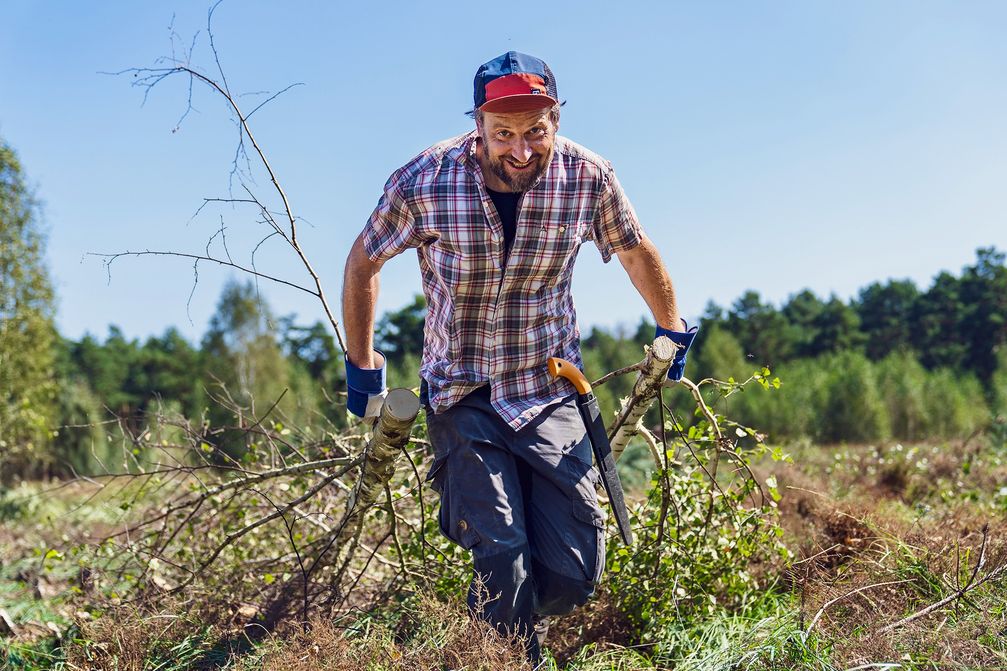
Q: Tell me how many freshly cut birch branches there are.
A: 2